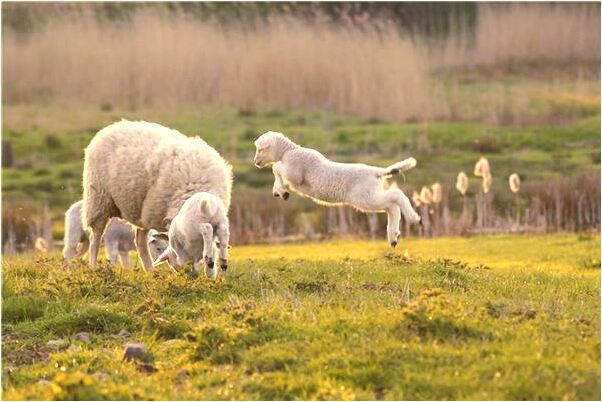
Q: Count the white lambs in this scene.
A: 3